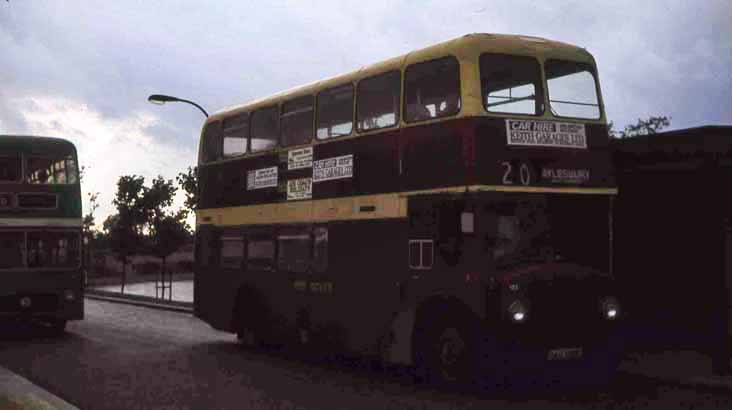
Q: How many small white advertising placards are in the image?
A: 5